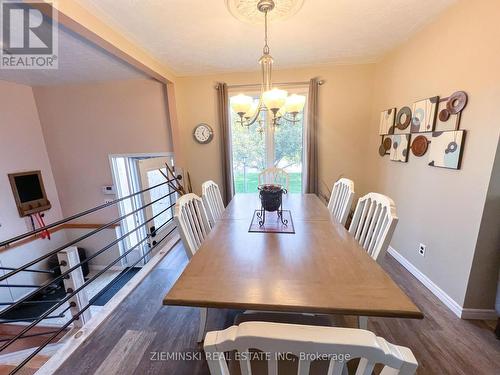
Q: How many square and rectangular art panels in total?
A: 4